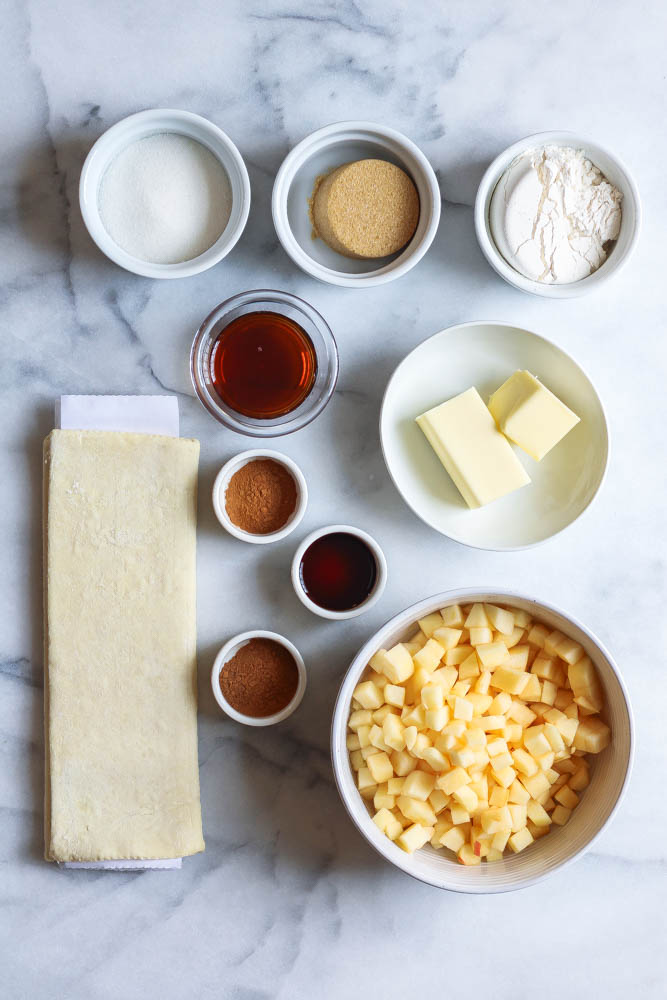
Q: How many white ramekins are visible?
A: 6